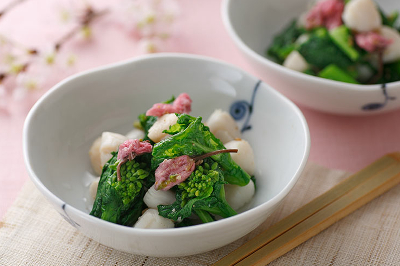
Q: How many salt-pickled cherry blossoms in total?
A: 5